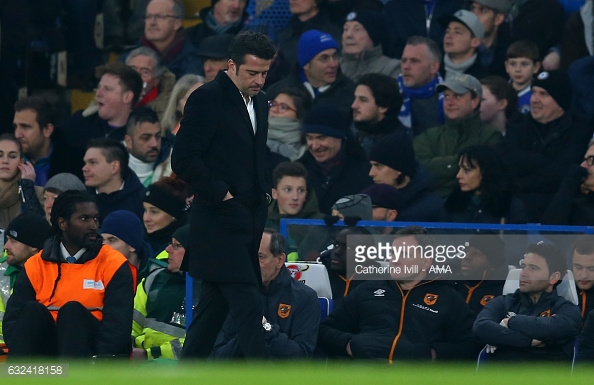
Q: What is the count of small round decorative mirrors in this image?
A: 0